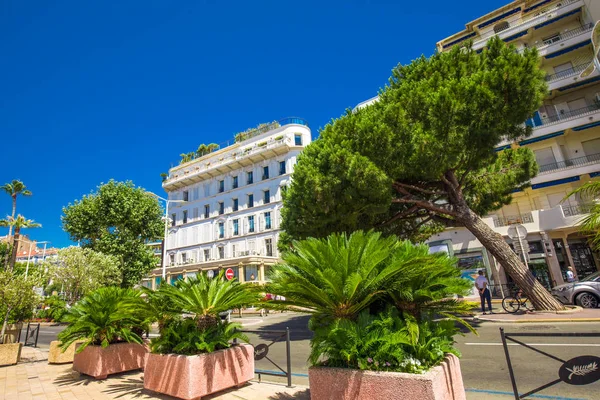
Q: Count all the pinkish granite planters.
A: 3